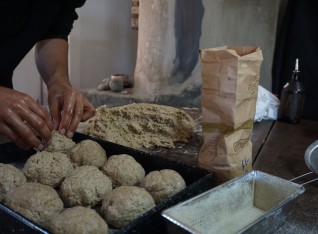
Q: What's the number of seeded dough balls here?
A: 10